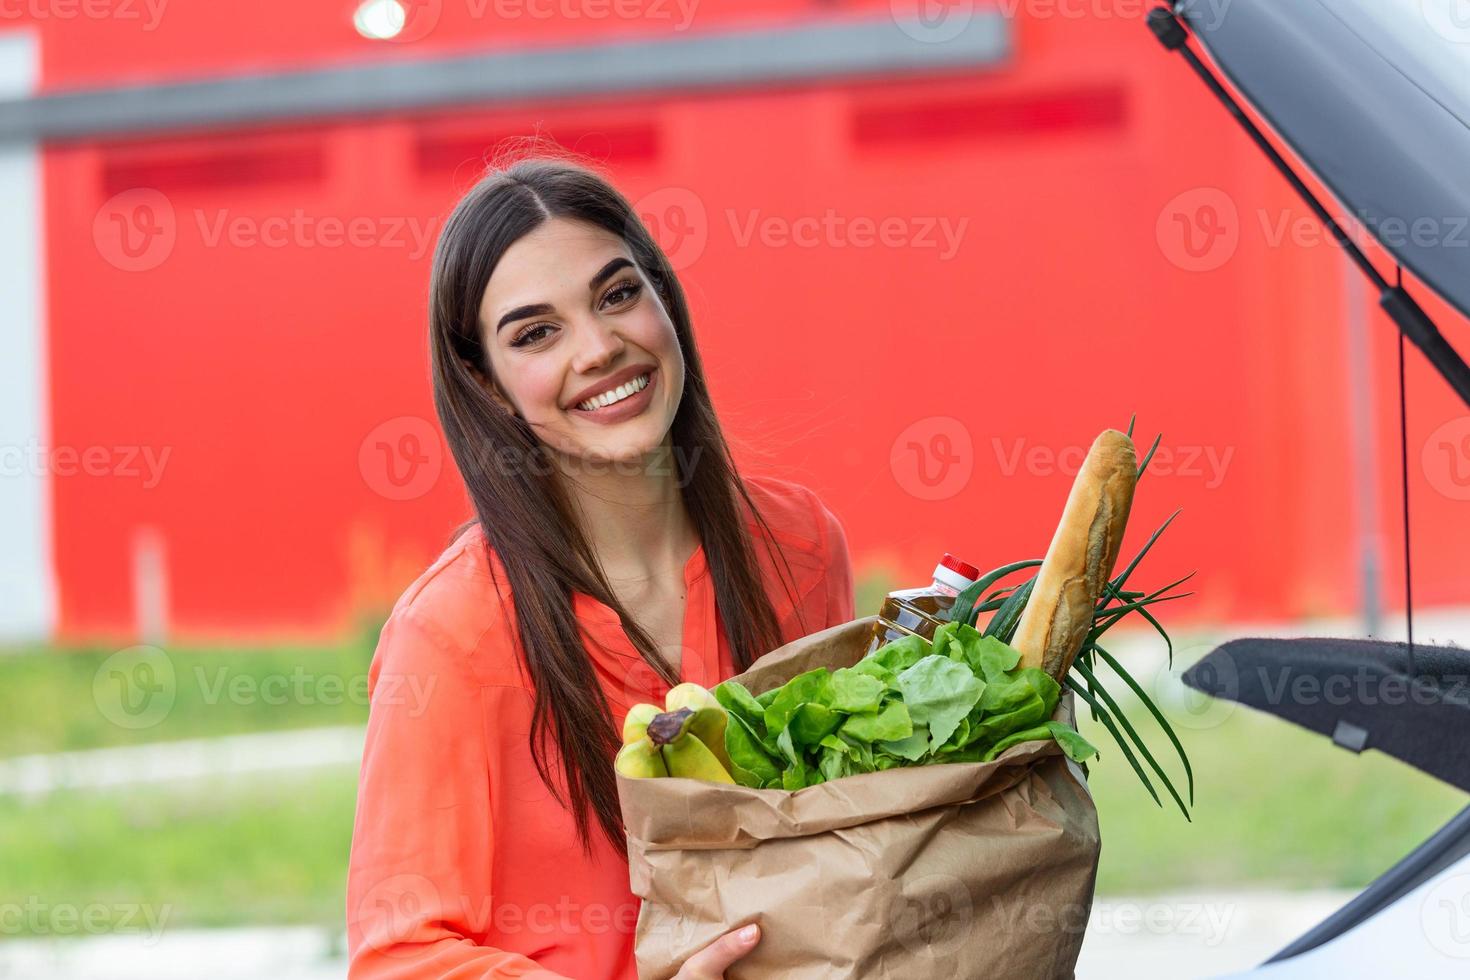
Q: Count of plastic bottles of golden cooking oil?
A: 1